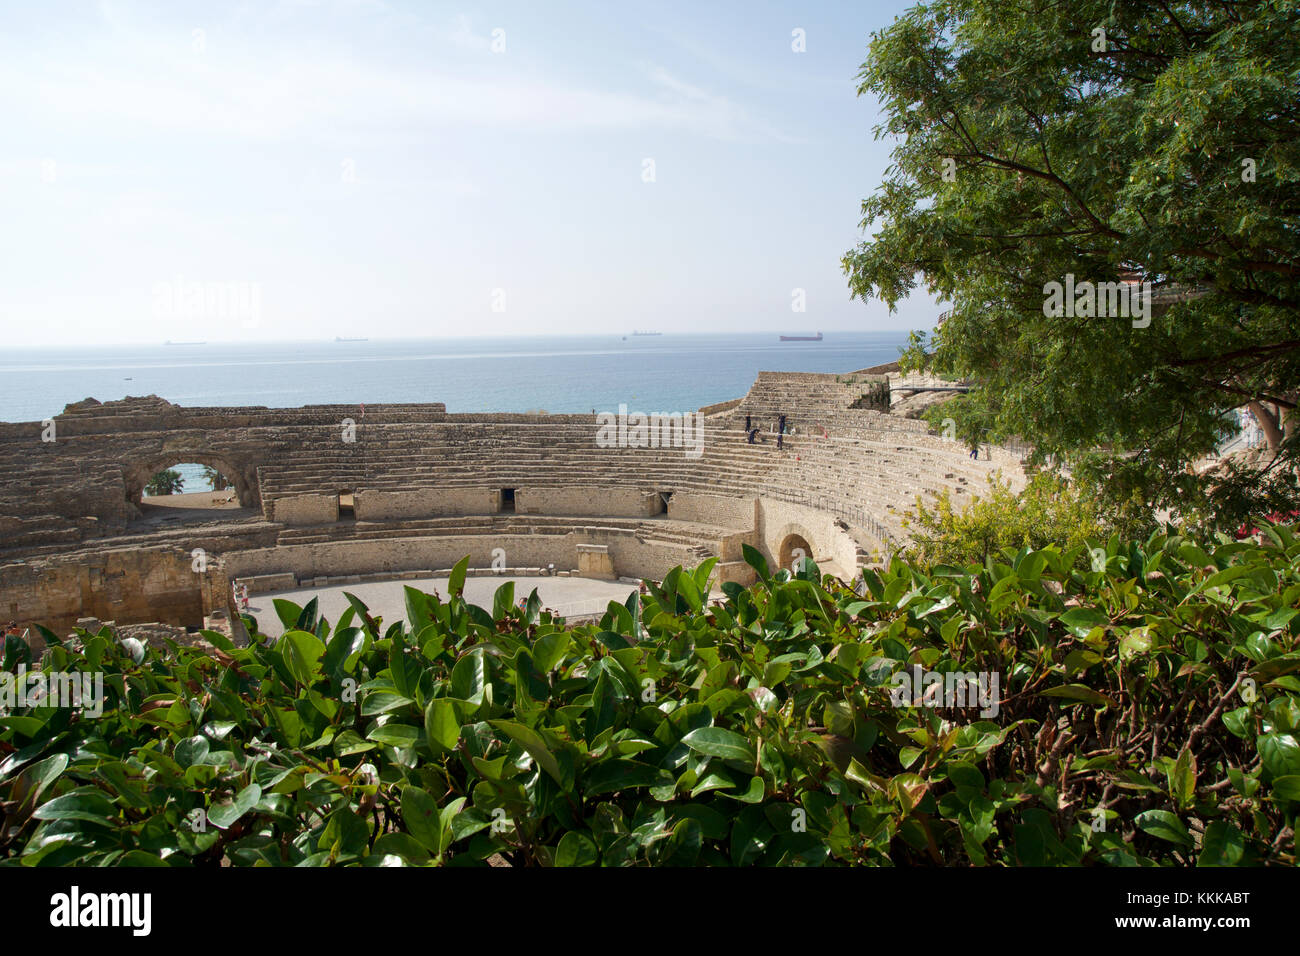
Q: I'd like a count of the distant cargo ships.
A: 4